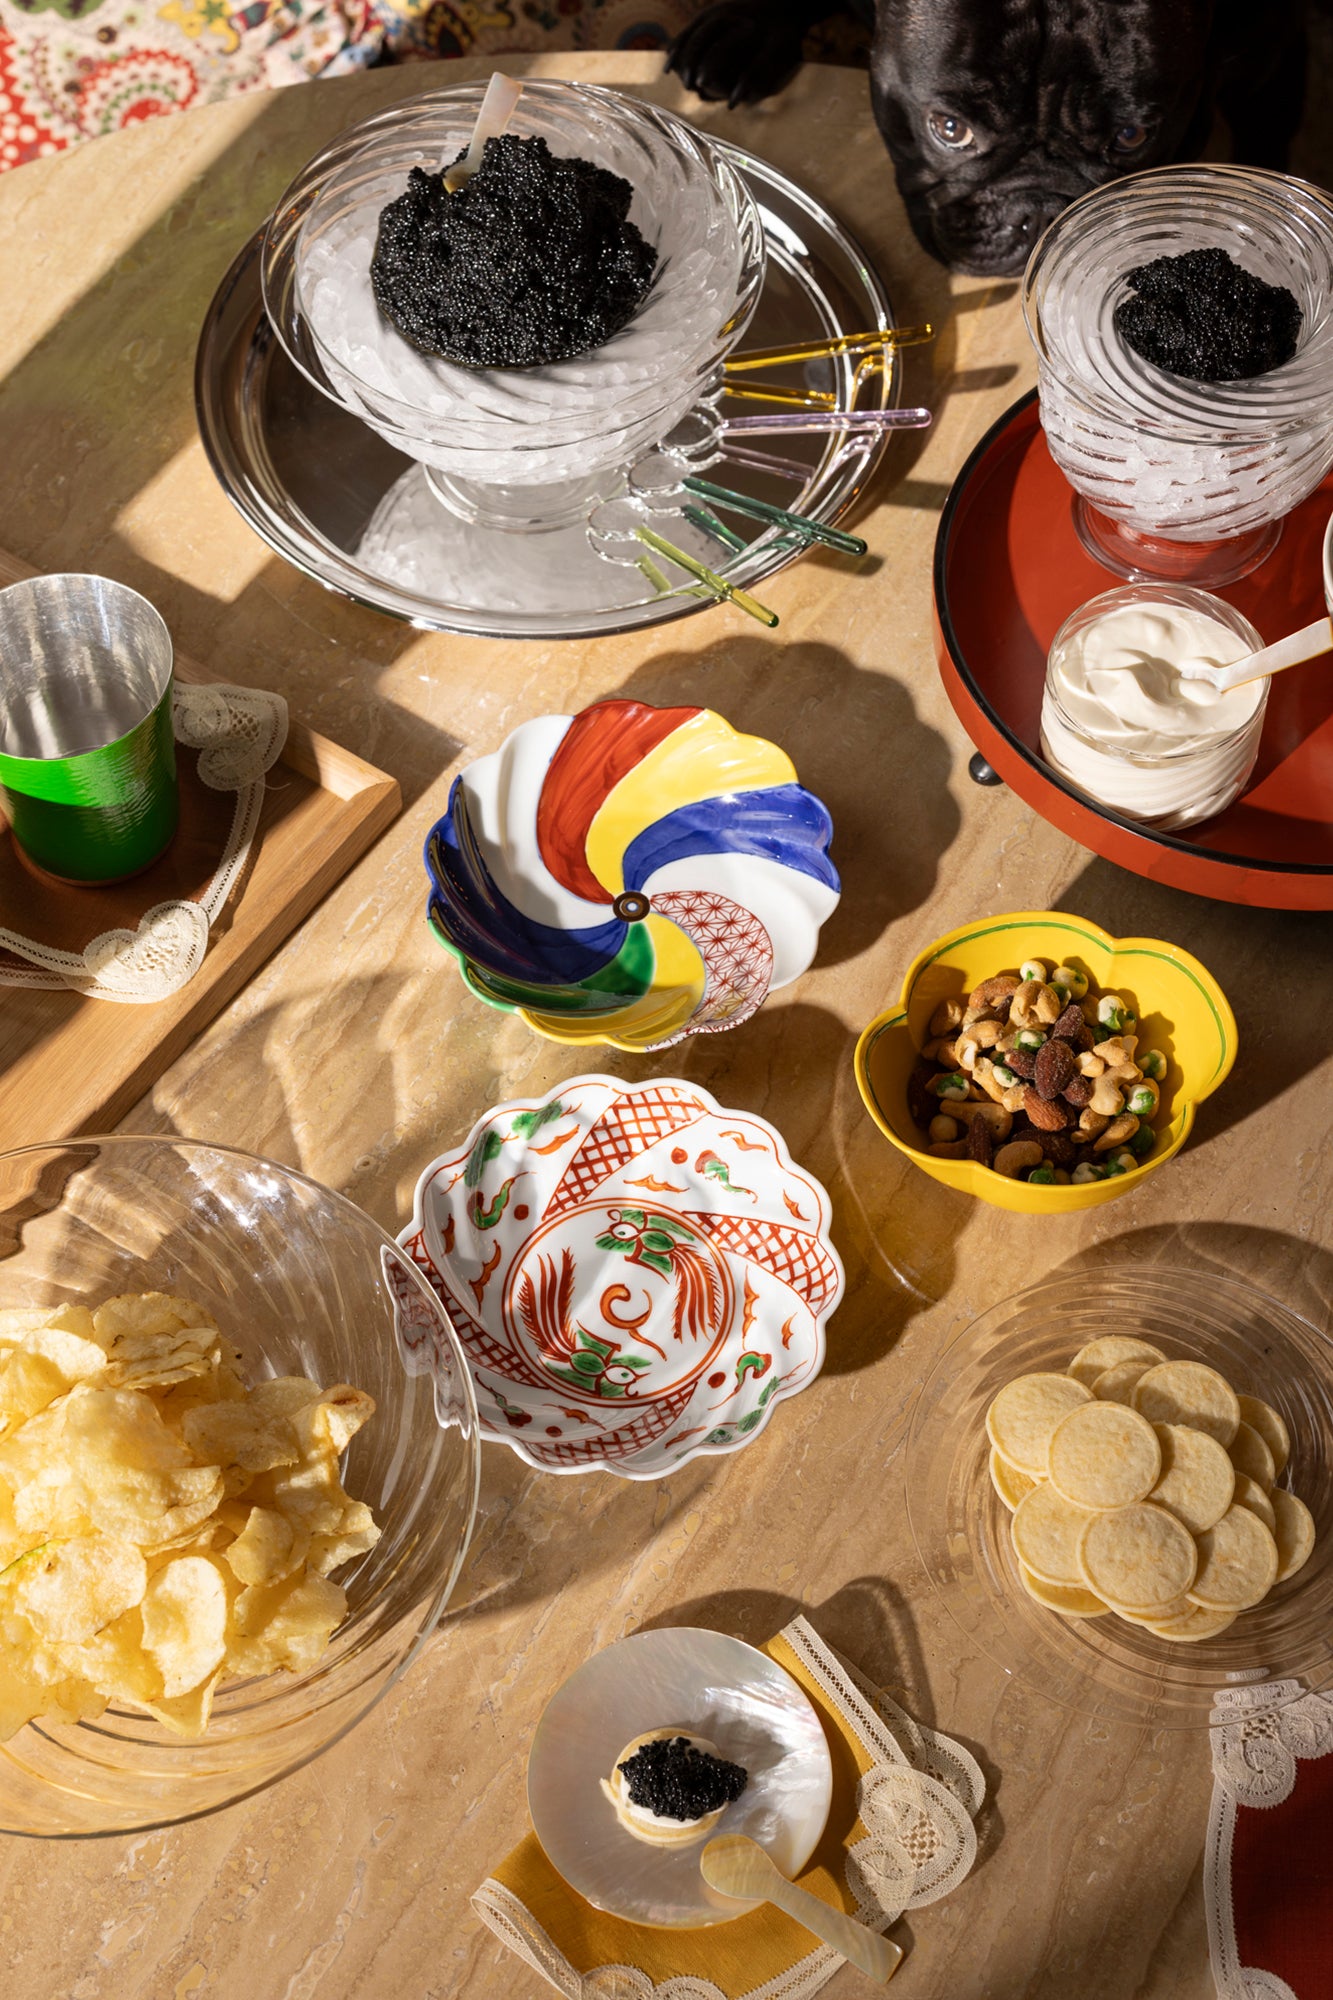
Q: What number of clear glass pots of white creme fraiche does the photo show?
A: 1